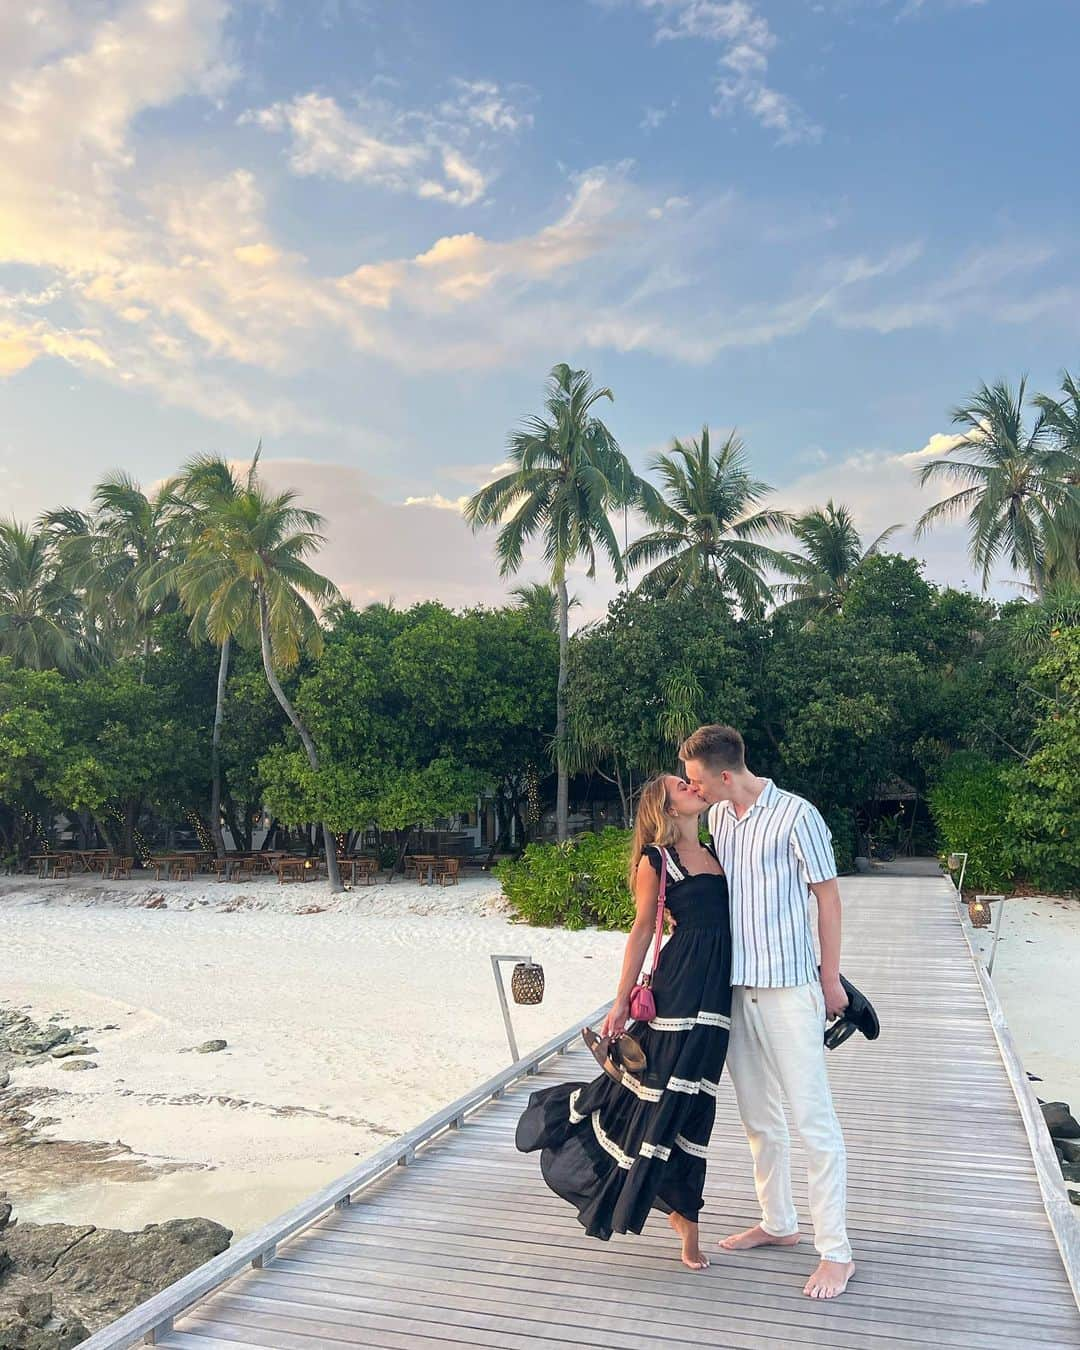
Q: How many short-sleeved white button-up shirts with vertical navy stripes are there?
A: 1